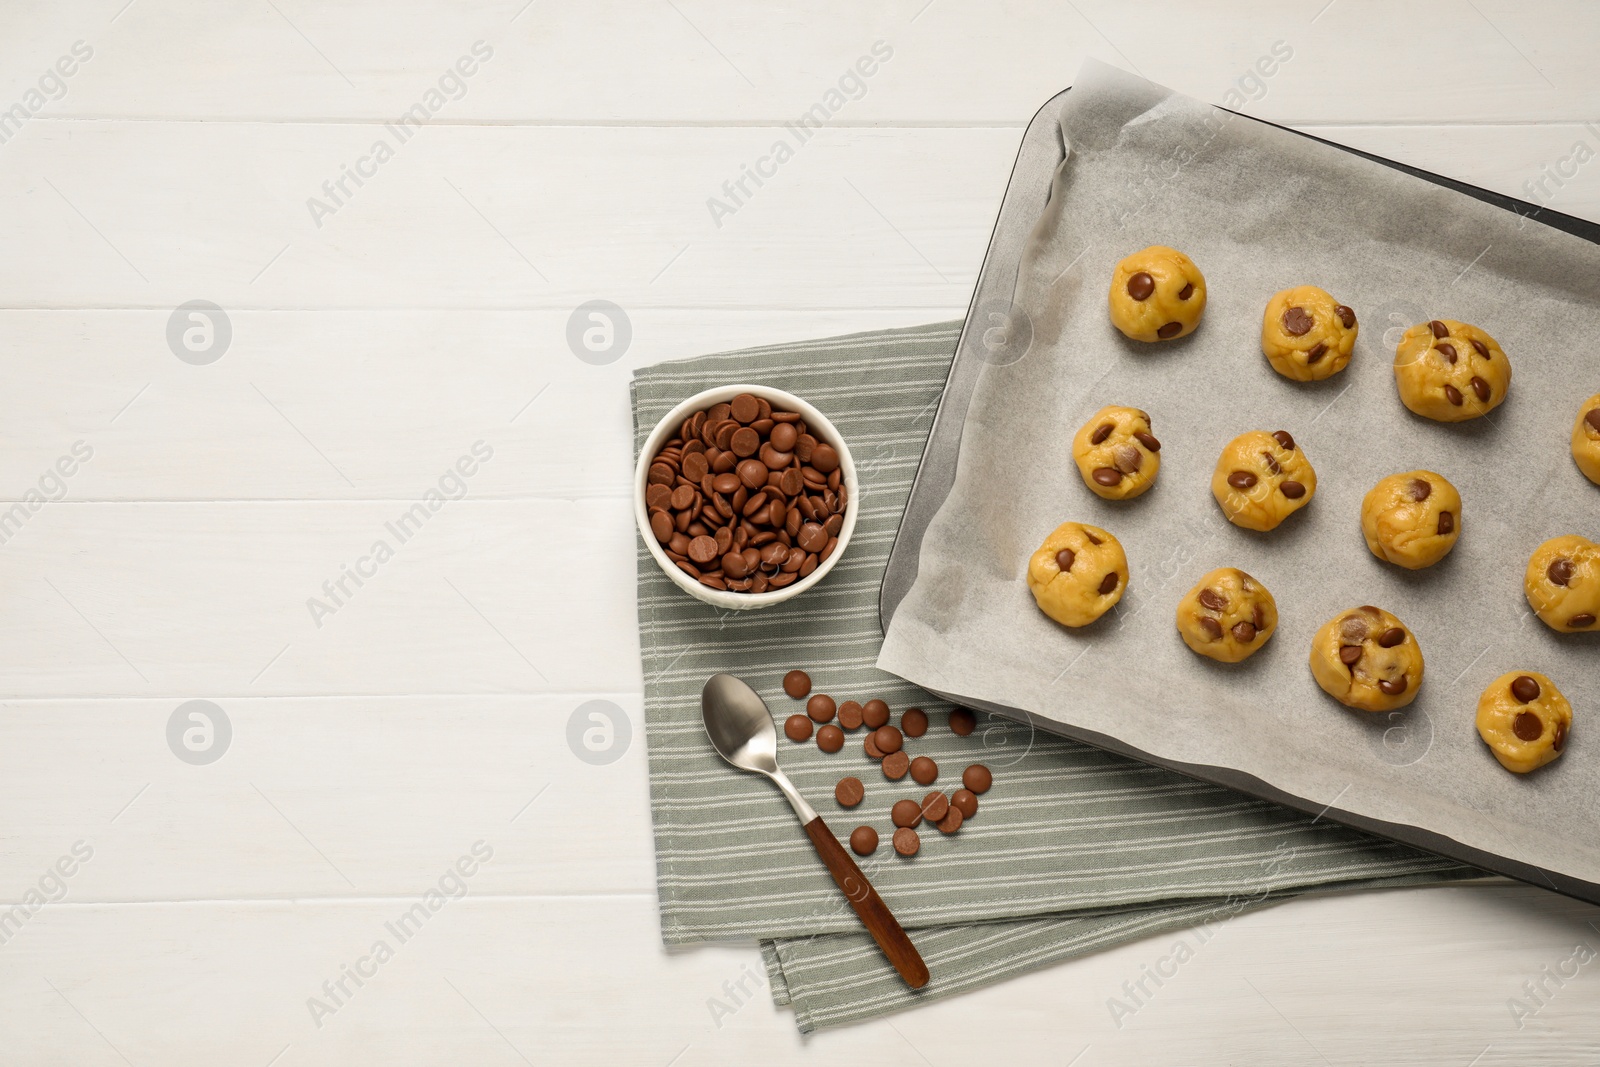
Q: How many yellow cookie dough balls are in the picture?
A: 12